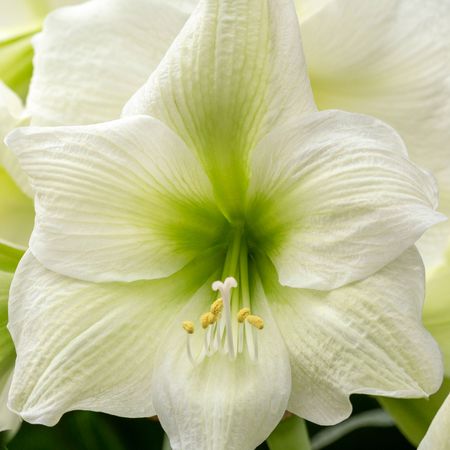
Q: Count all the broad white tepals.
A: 6